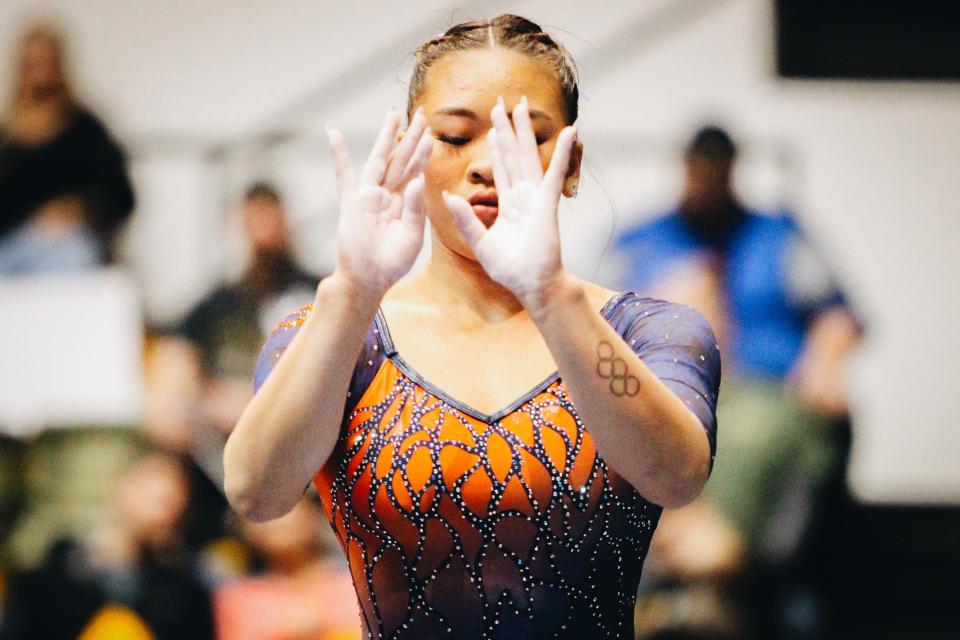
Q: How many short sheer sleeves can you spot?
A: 2